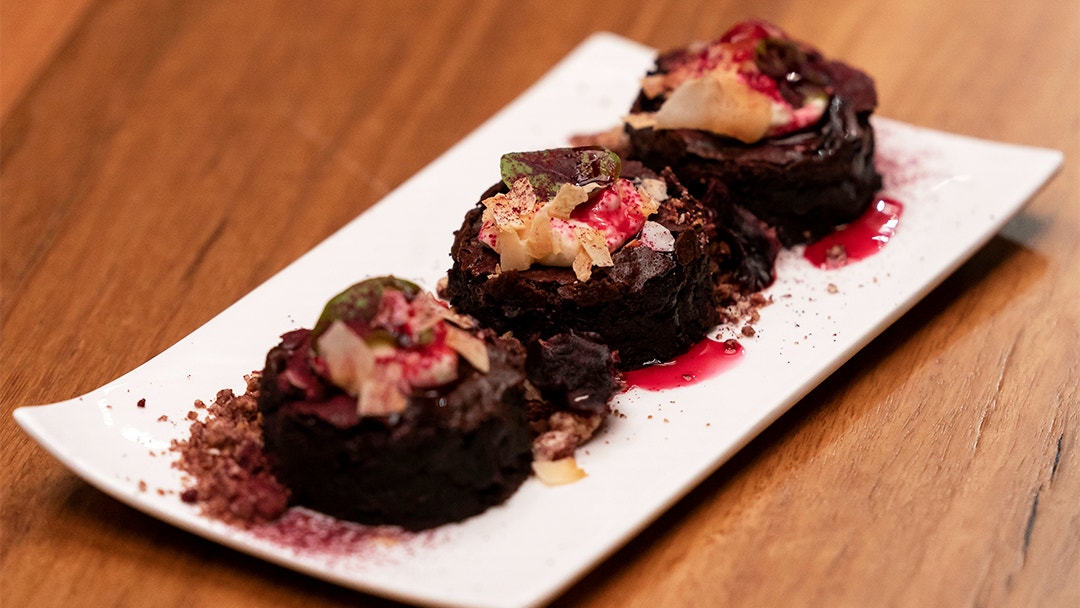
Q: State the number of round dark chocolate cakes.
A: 3